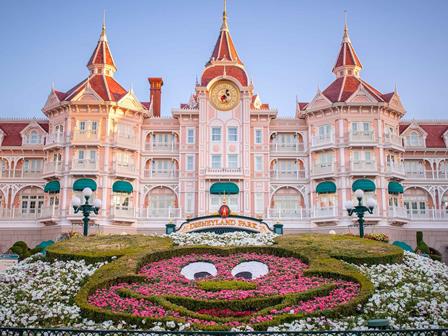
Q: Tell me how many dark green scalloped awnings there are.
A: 7